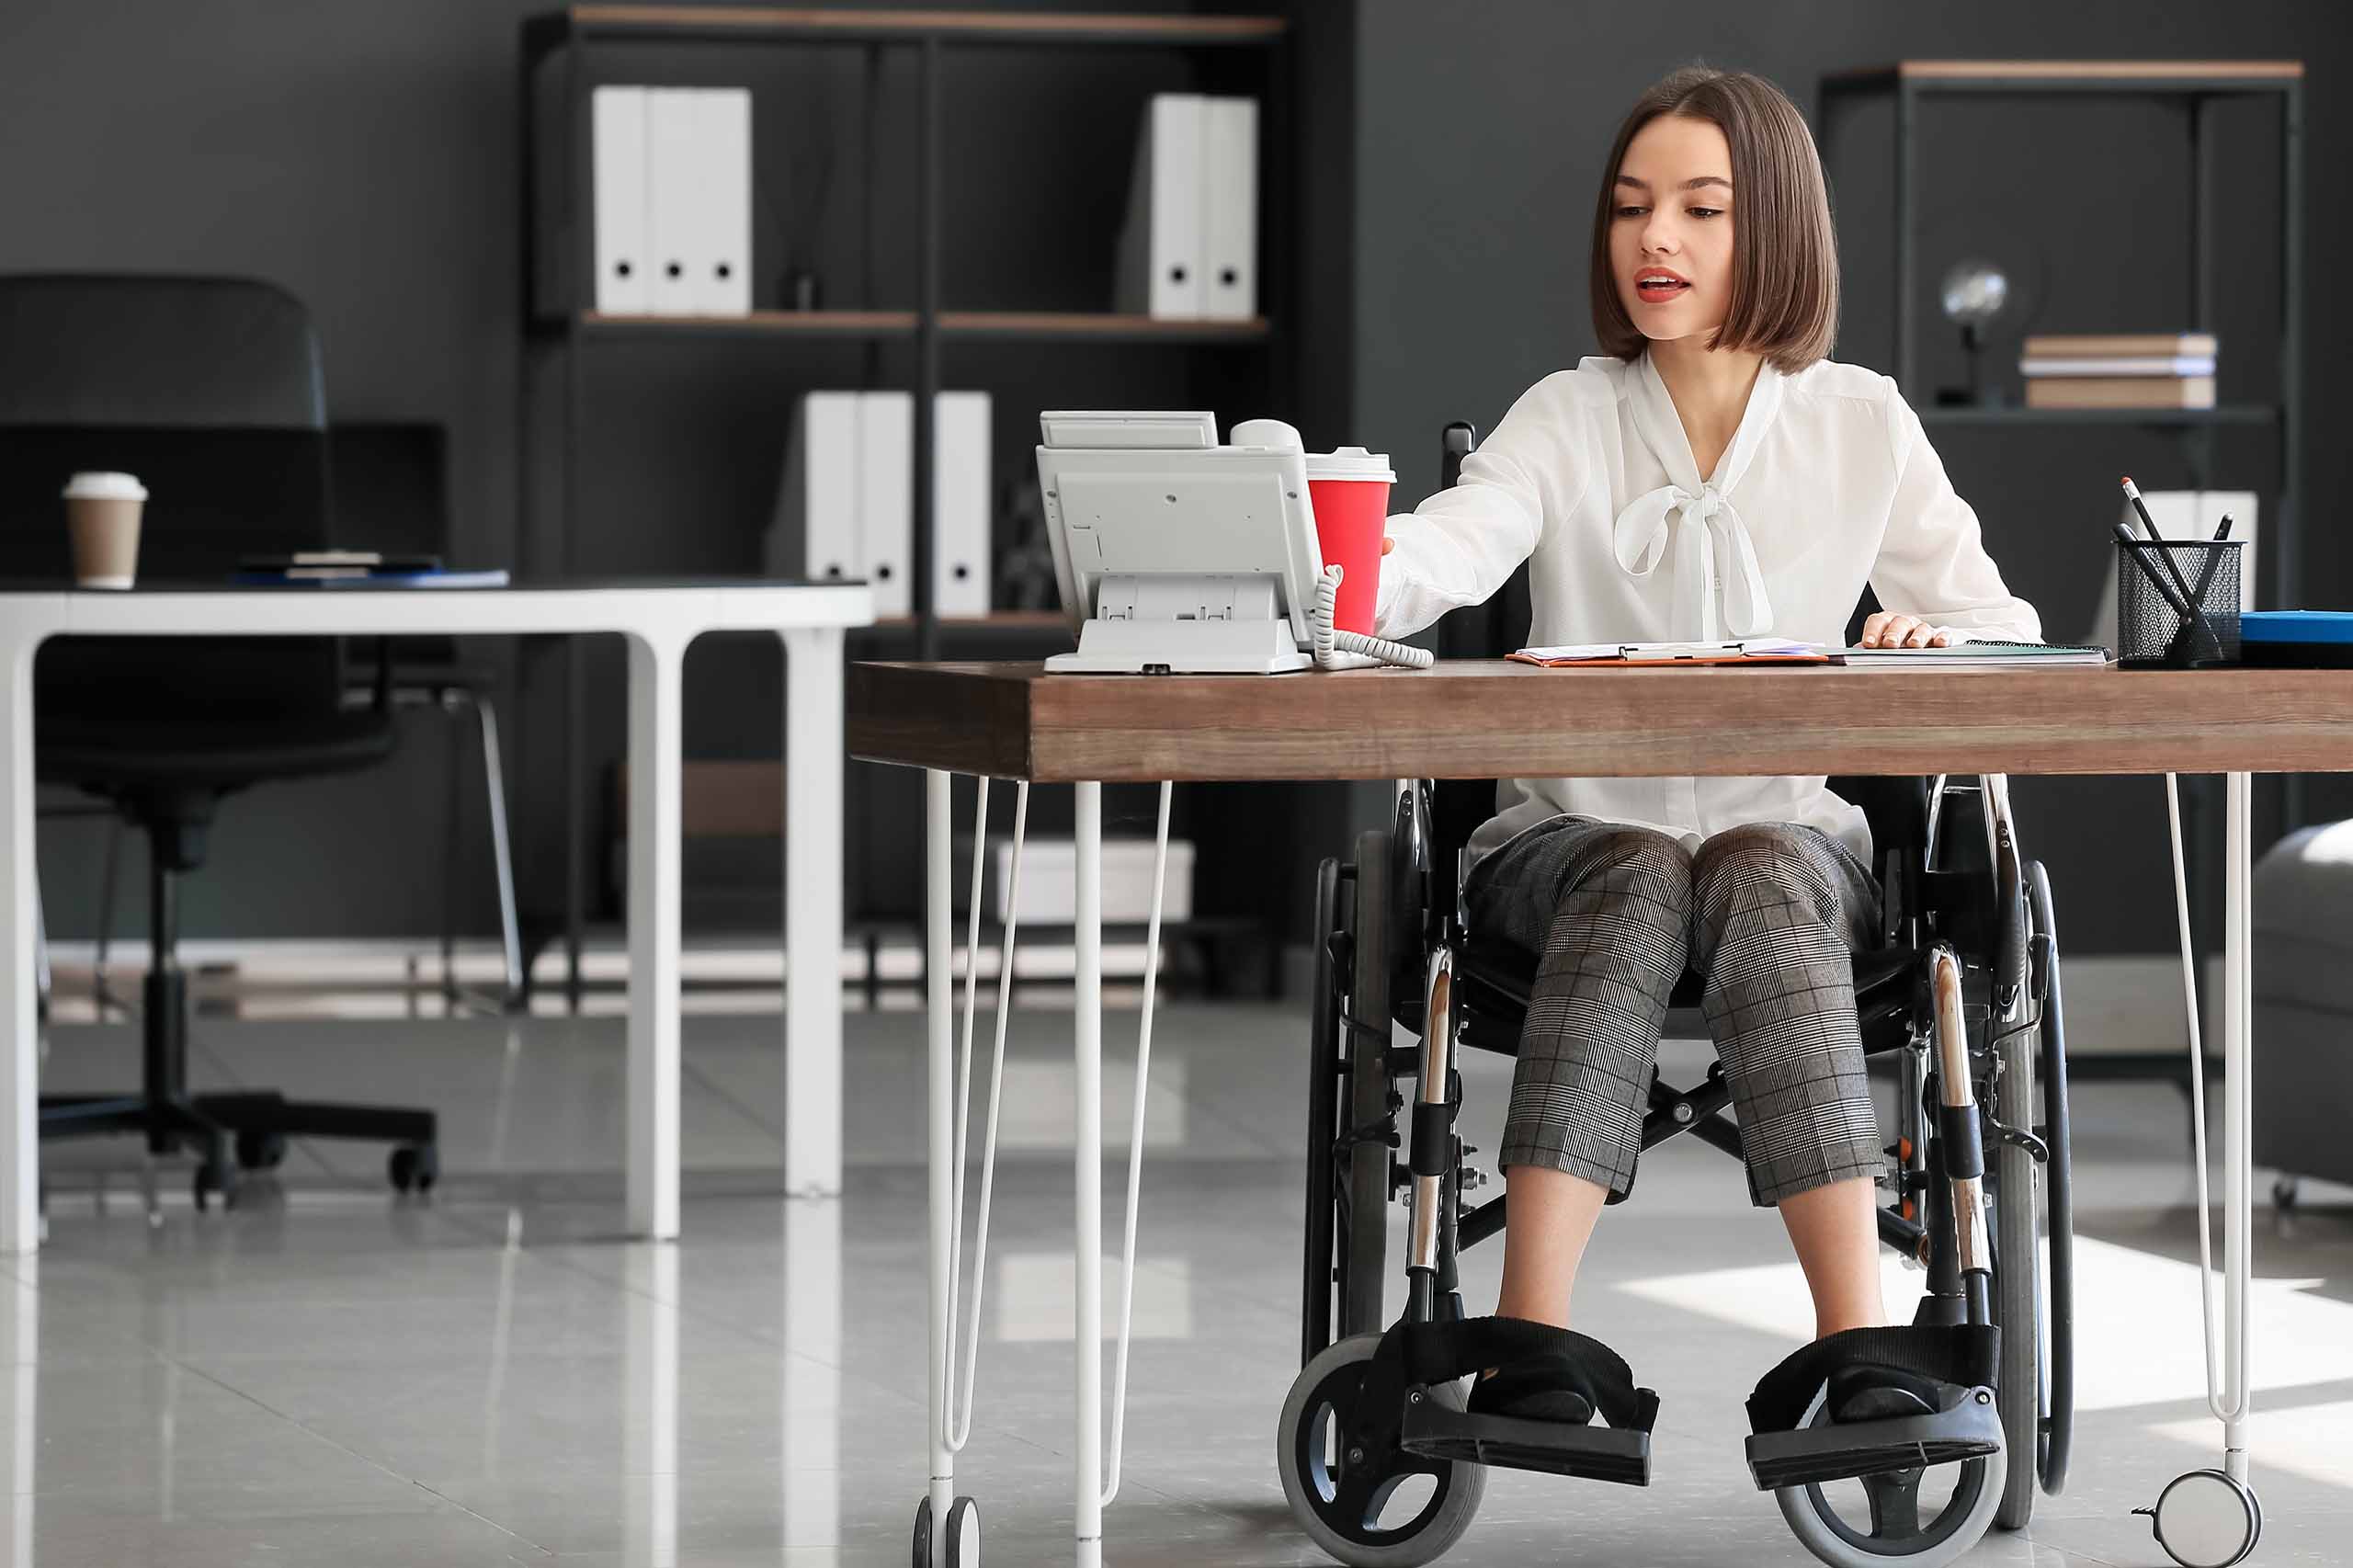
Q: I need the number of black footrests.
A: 2